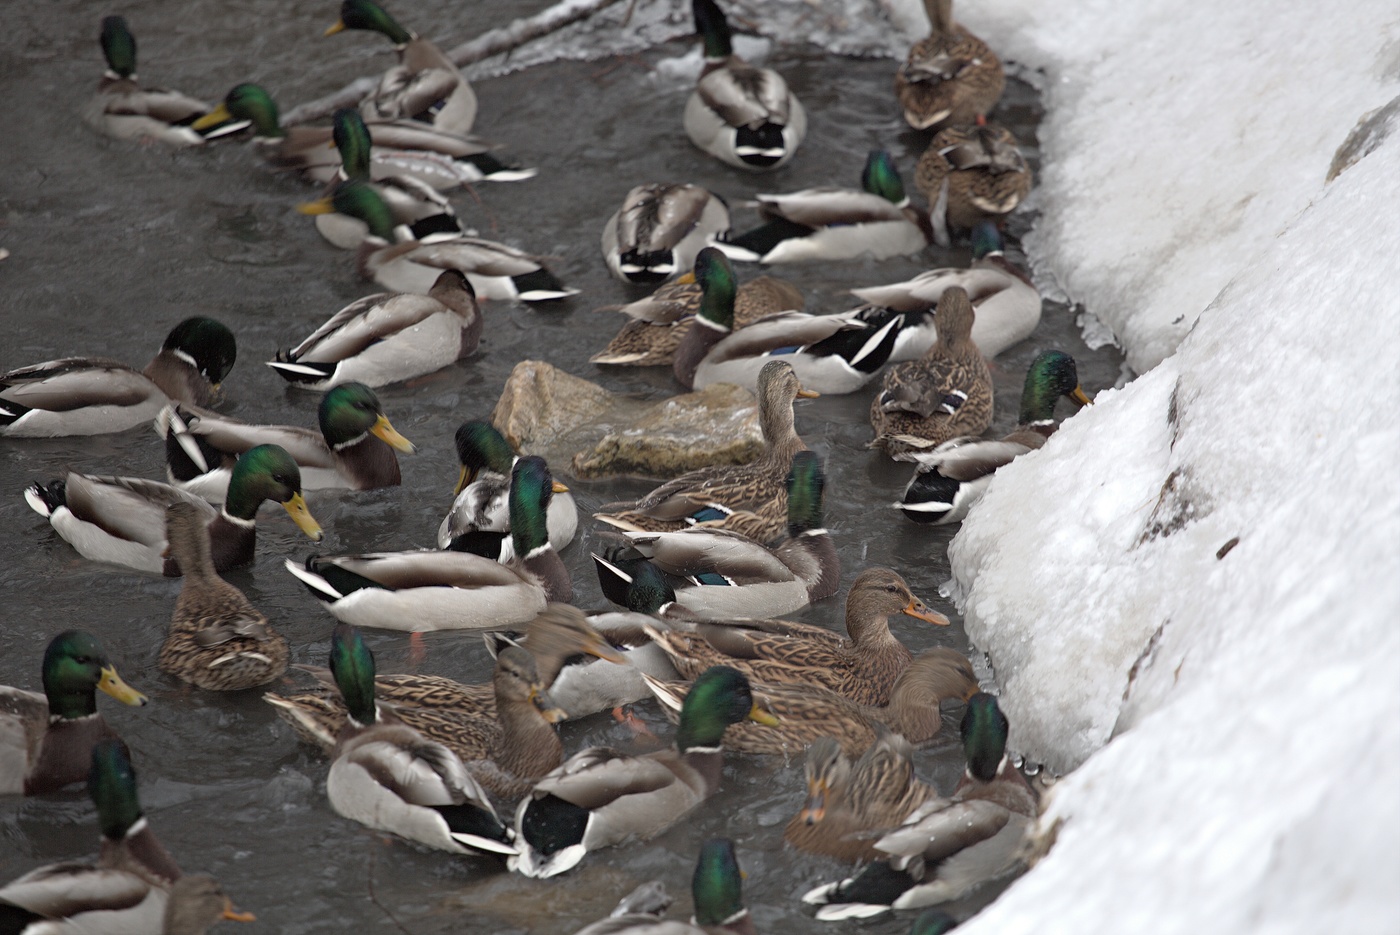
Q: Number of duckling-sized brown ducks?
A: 0